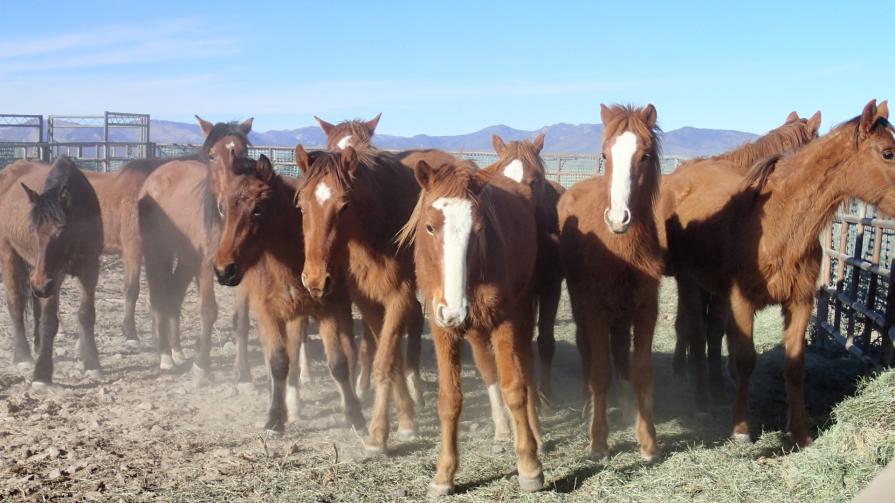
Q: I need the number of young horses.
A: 11